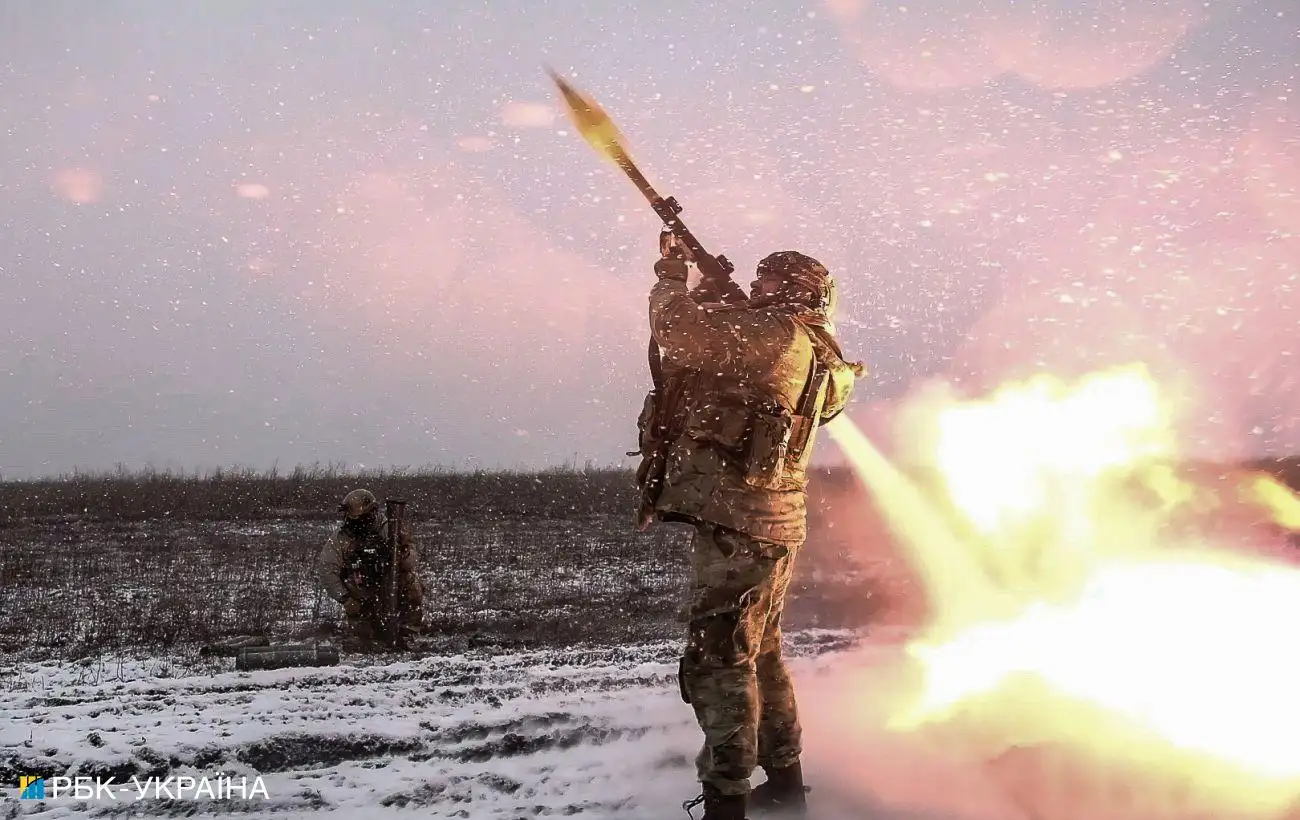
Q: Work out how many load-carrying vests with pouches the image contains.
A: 2